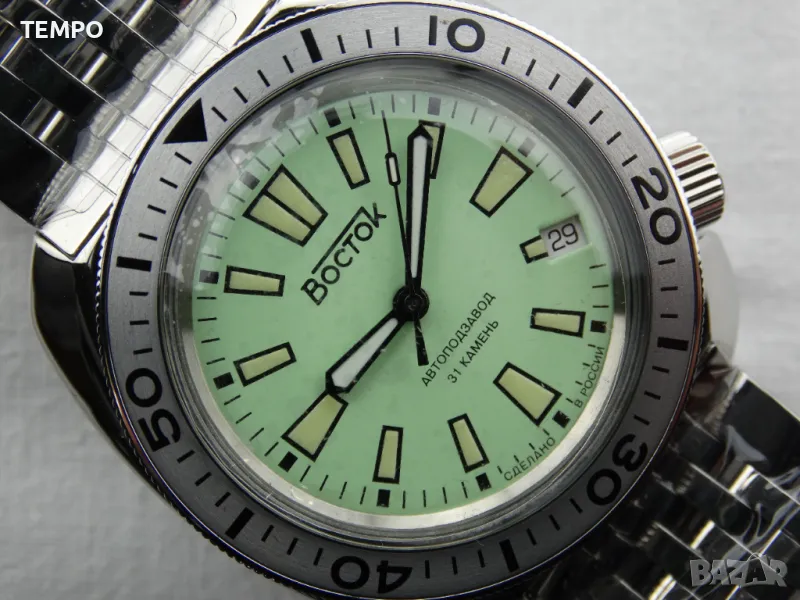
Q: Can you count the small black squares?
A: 11